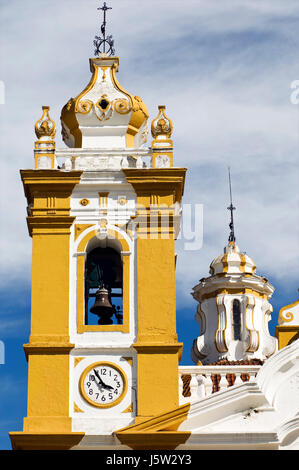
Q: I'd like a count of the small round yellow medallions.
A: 2